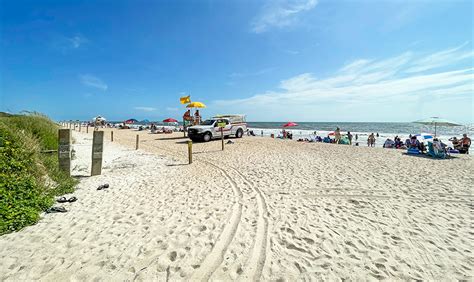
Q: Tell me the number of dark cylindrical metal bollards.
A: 0